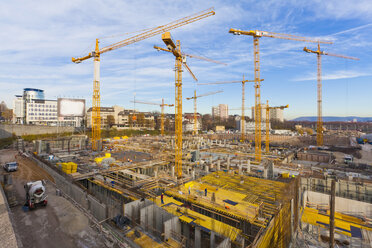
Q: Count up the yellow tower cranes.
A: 9